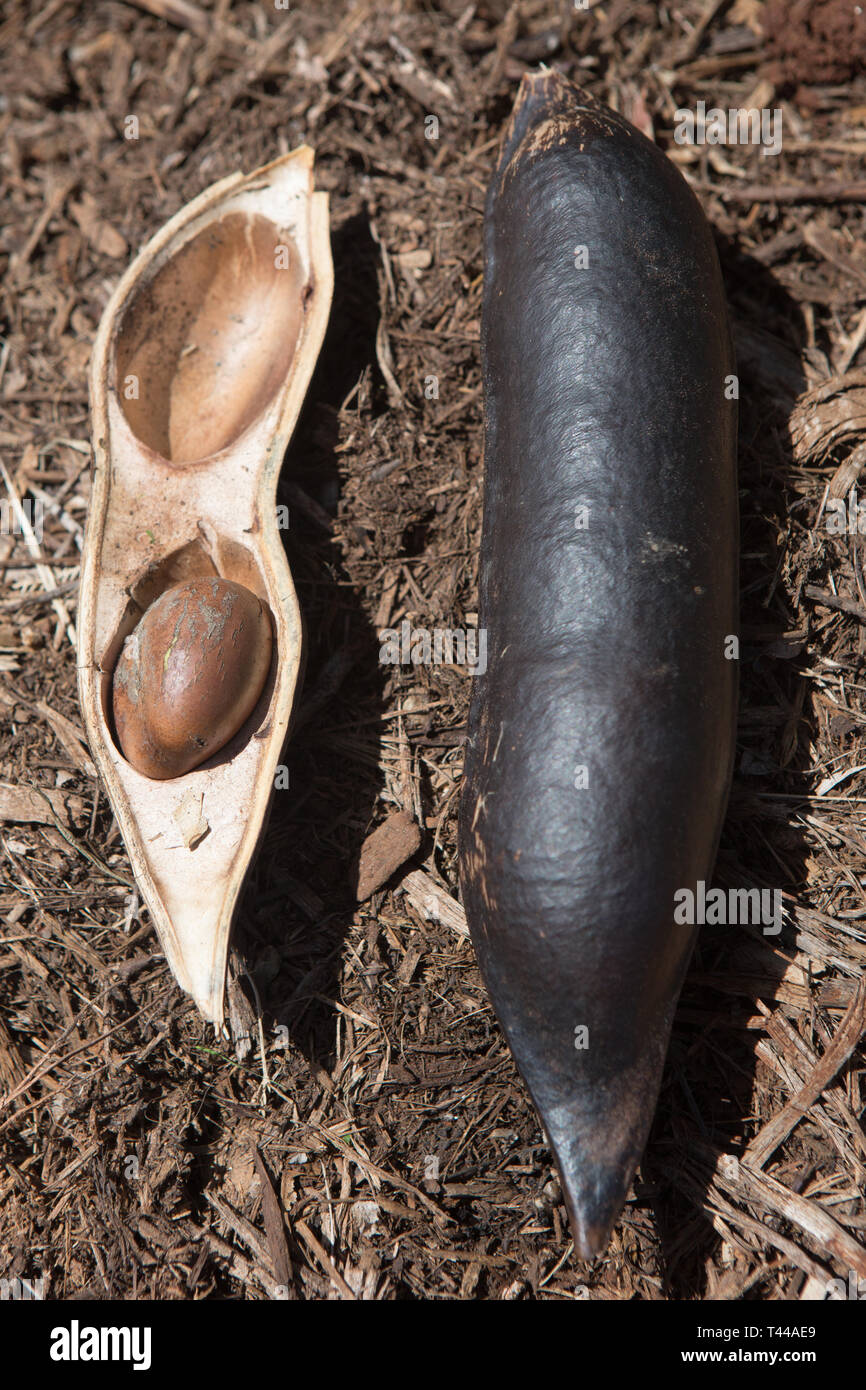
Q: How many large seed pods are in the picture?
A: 2